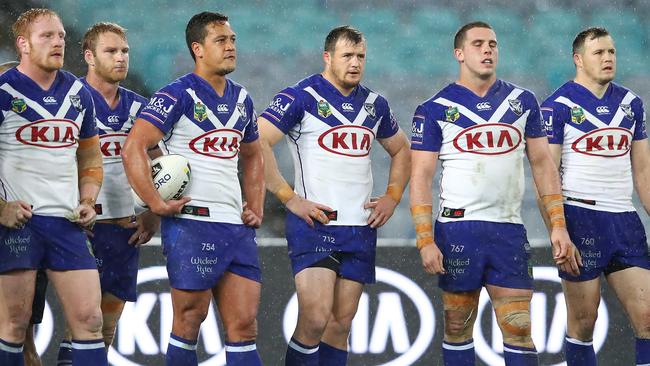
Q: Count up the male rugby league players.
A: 6